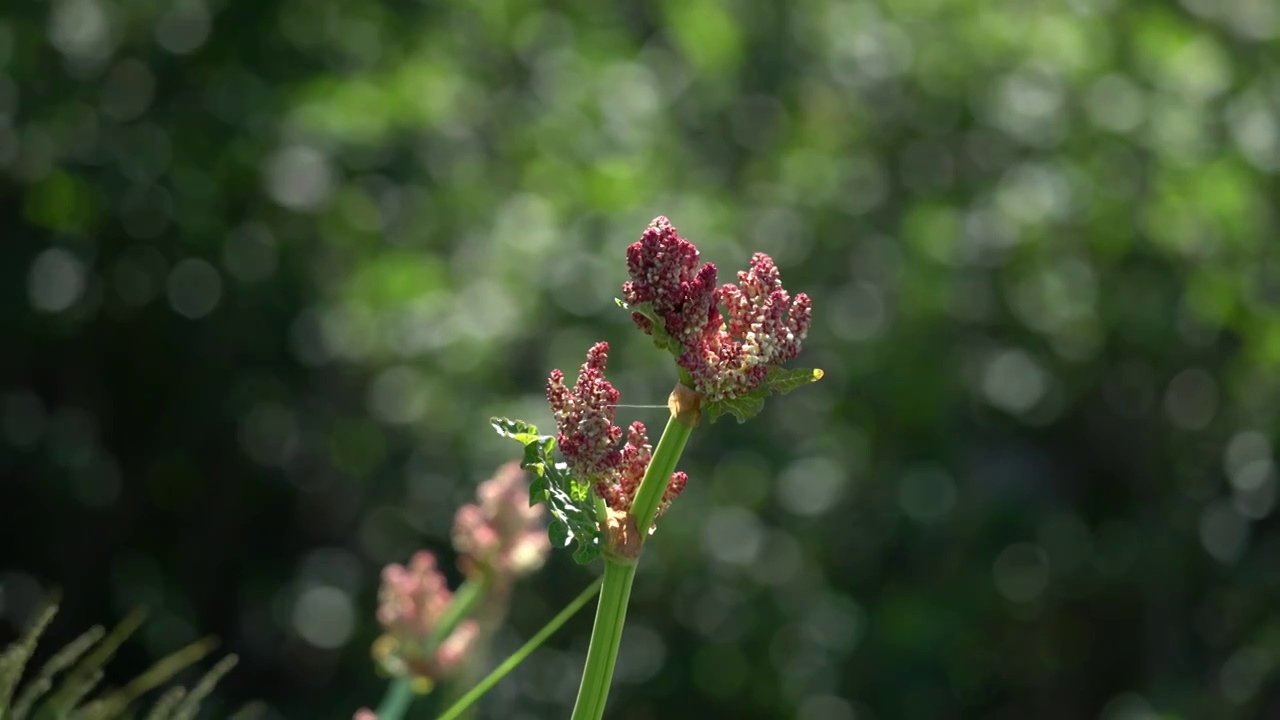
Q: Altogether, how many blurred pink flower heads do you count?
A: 2